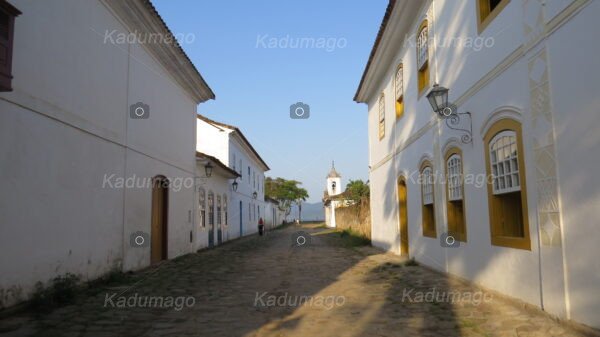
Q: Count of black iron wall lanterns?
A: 4